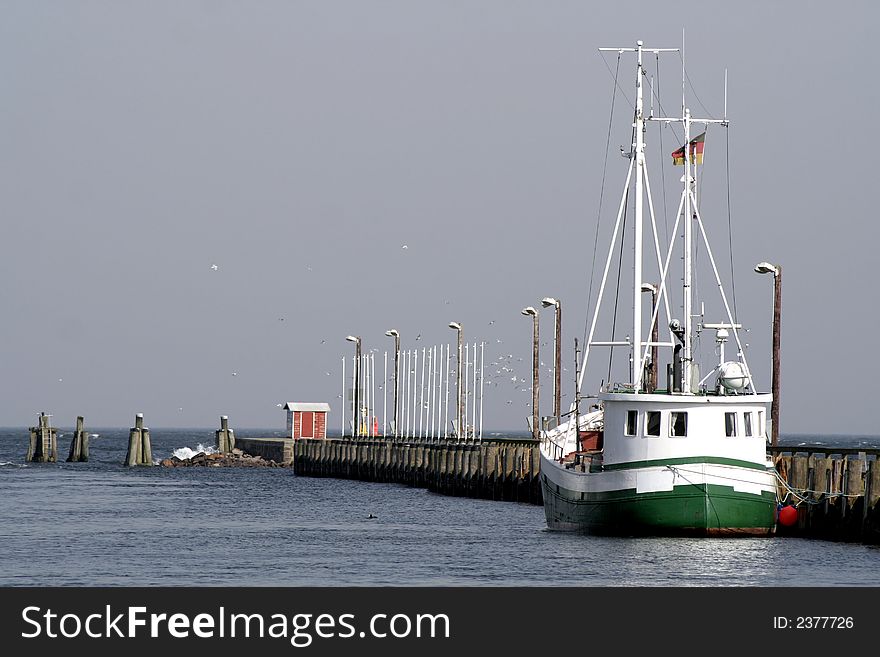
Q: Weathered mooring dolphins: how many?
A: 4